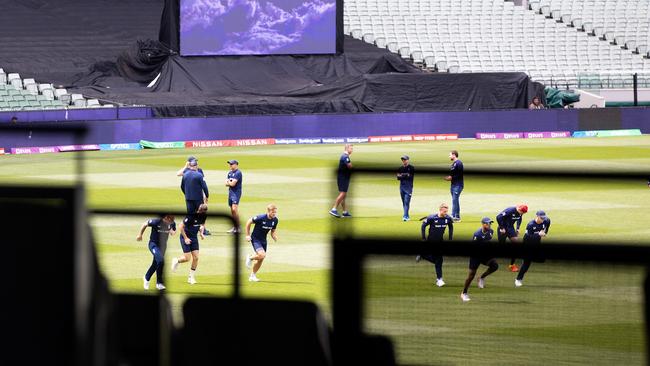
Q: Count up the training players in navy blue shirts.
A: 13